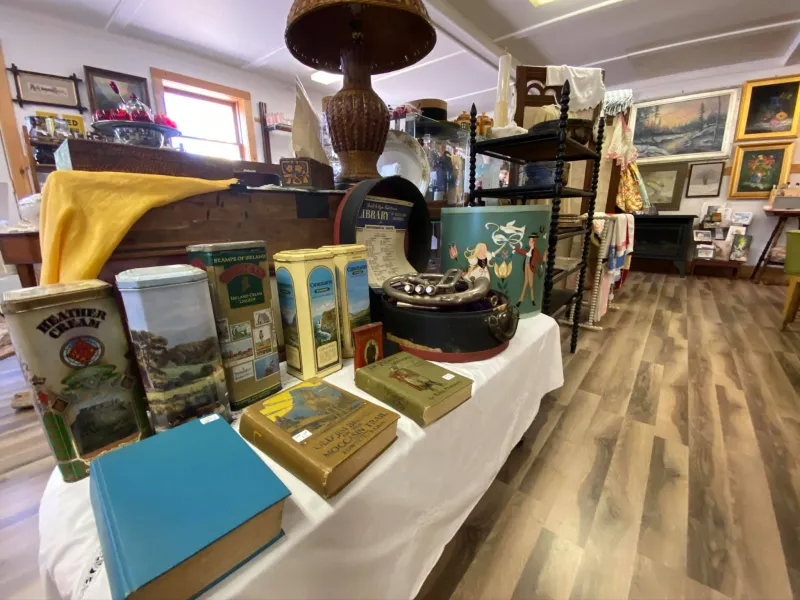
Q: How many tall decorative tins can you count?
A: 5